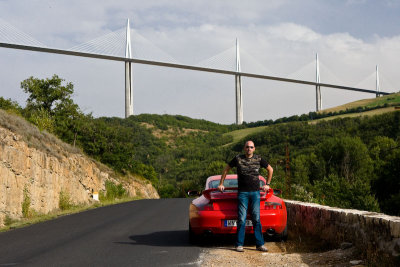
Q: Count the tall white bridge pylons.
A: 4